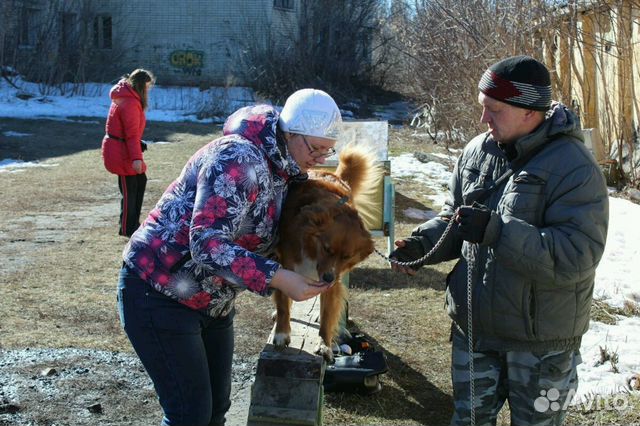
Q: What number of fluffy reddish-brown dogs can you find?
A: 1